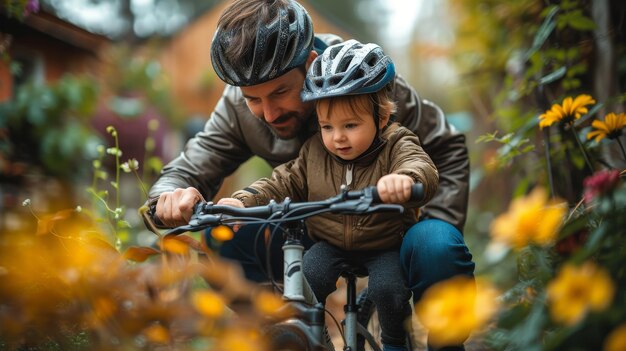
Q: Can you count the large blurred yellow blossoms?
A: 3